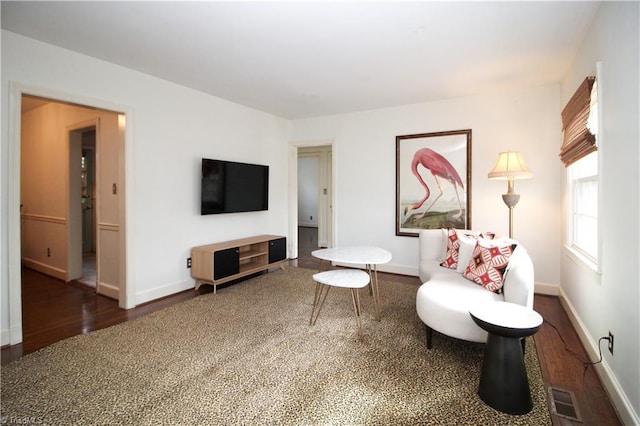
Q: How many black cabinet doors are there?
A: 2